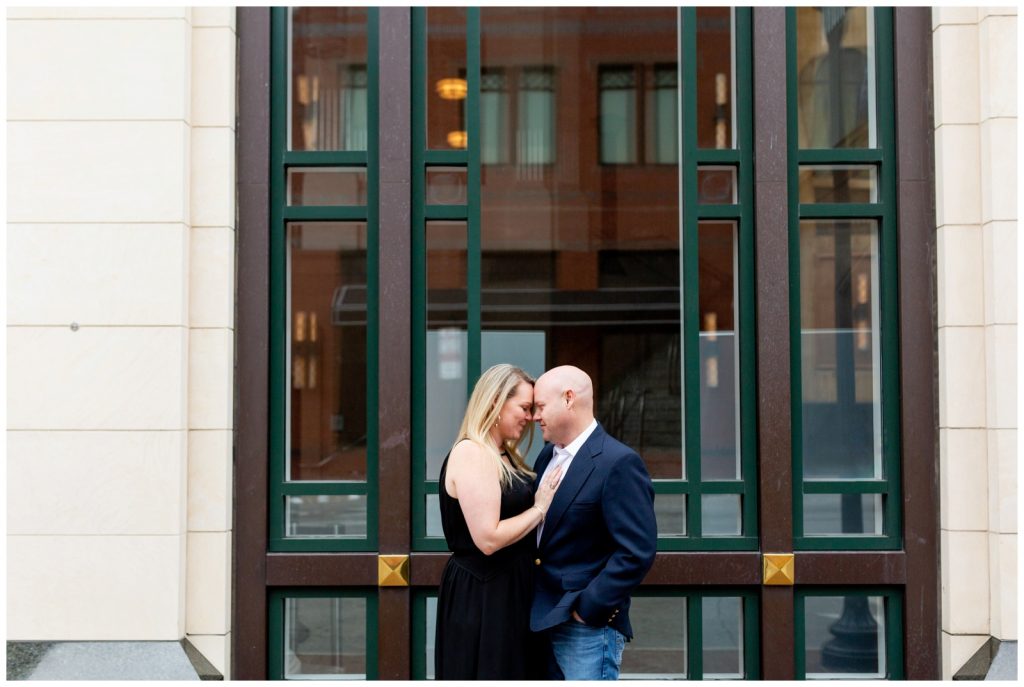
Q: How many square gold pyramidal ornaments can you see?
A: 2